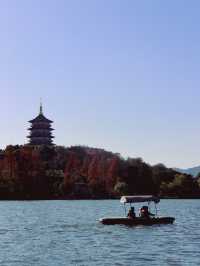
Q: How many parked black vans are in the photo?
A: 0